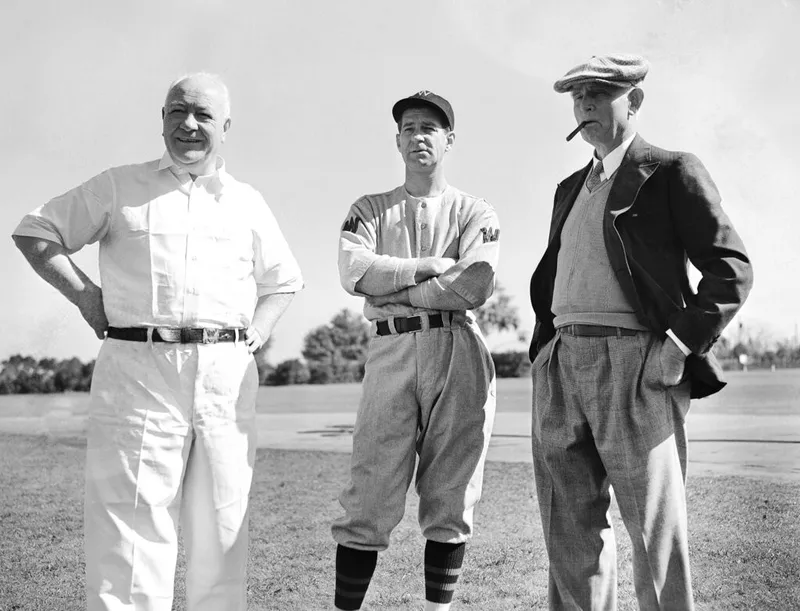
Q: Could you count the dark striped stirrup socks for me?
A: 2